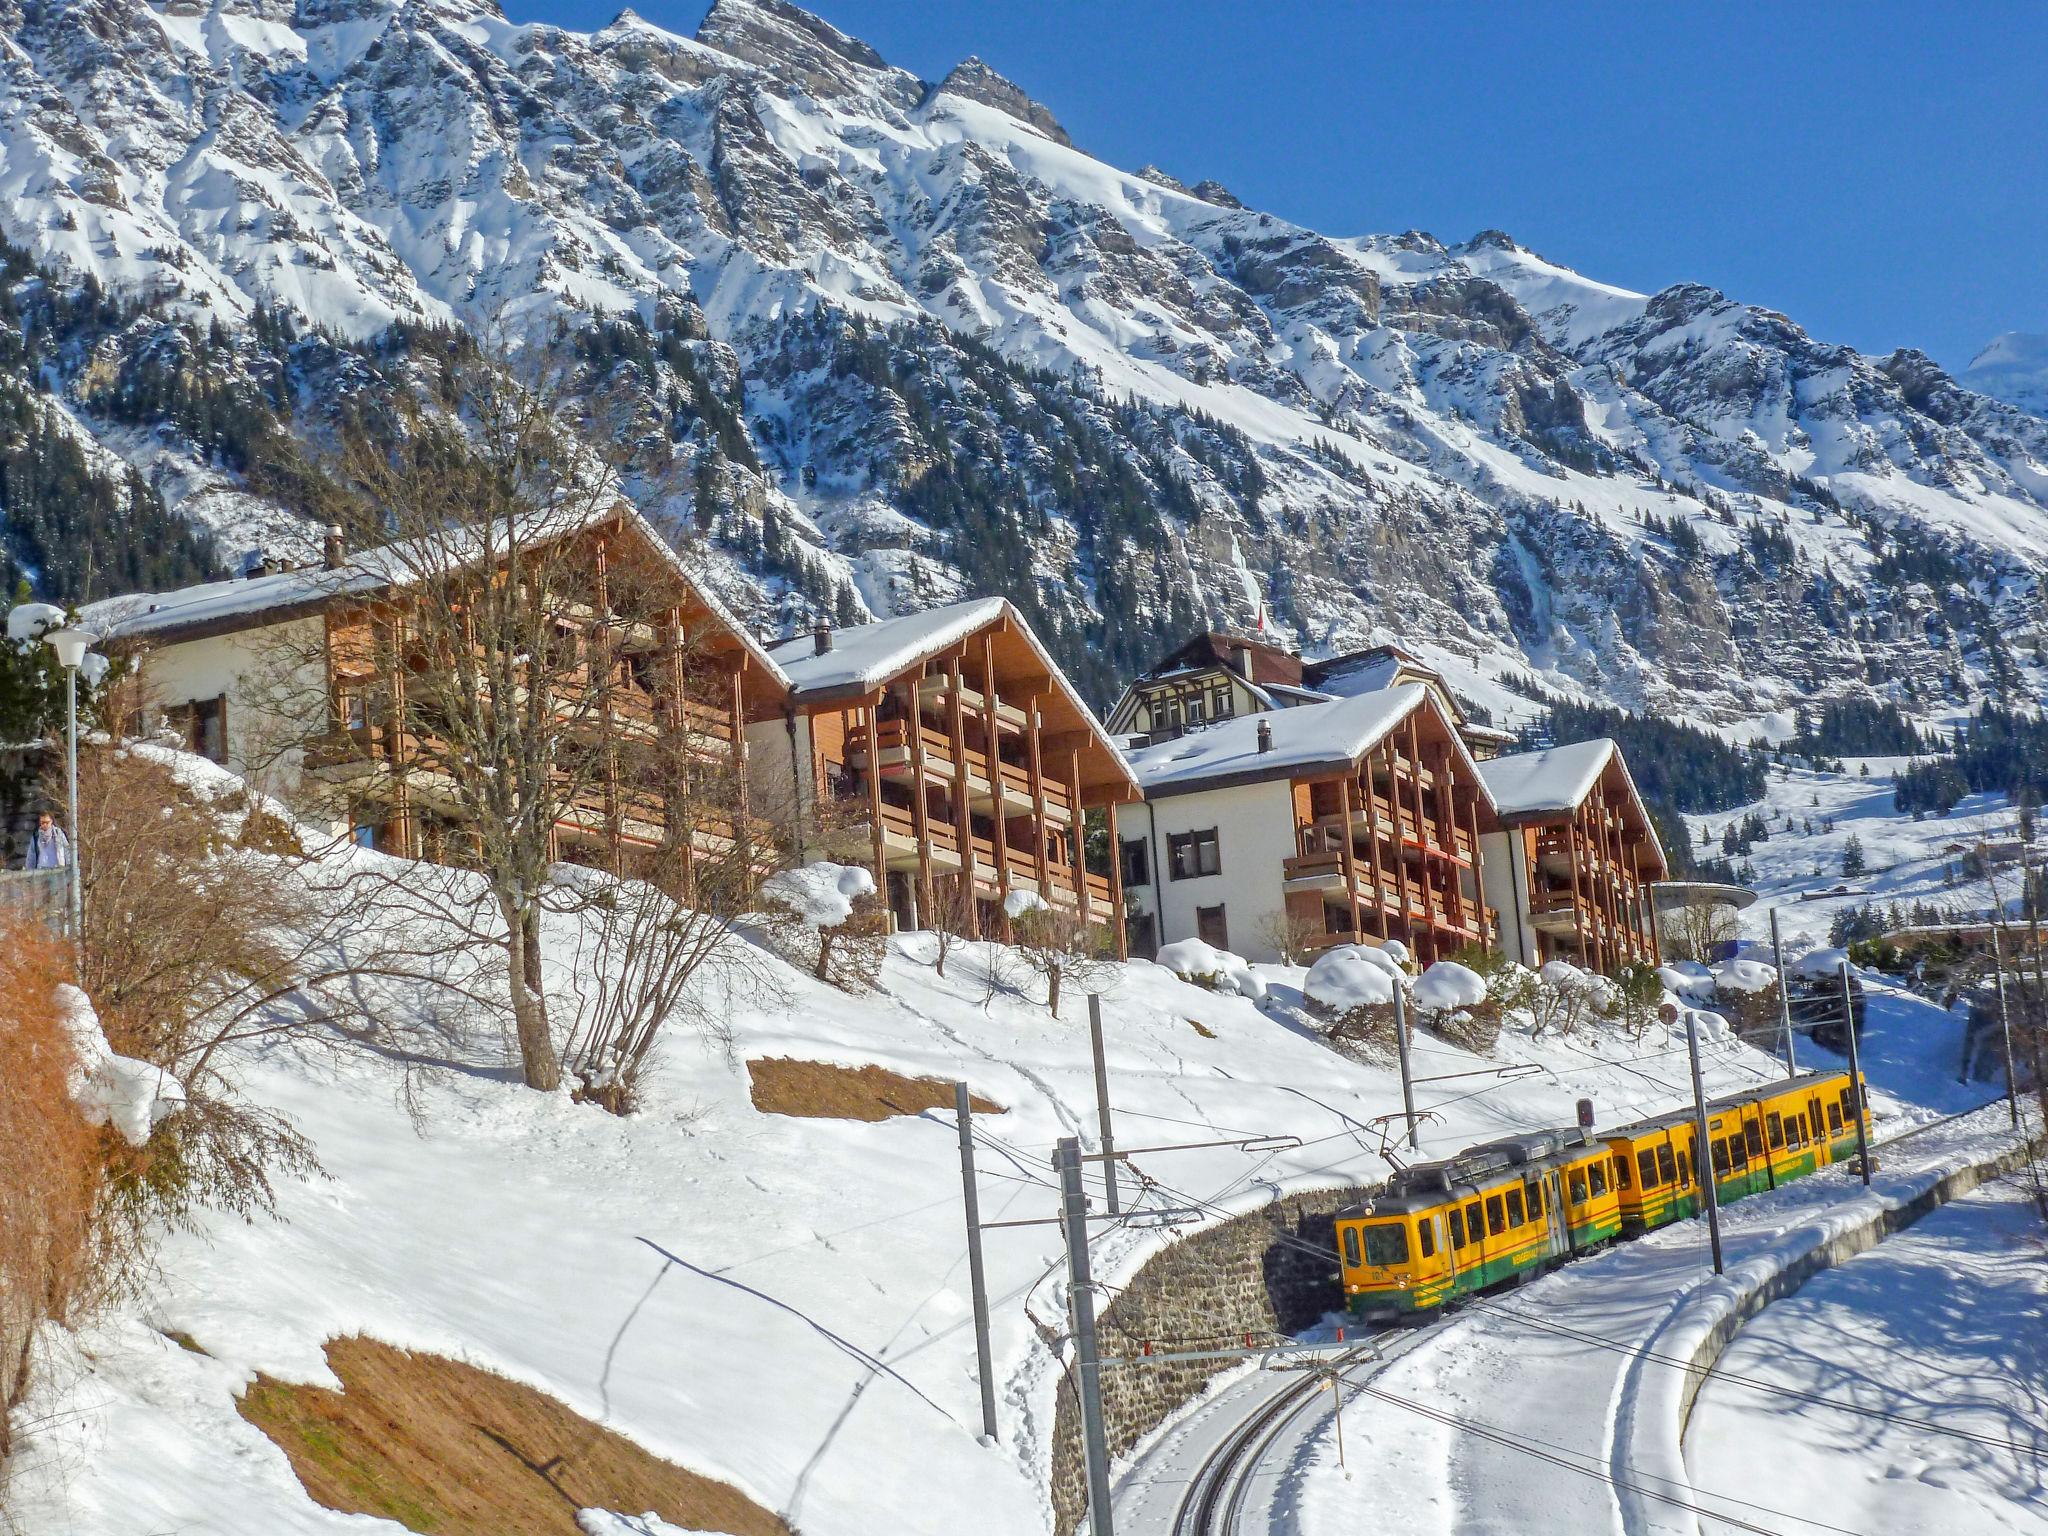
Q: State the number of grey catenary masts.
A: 8